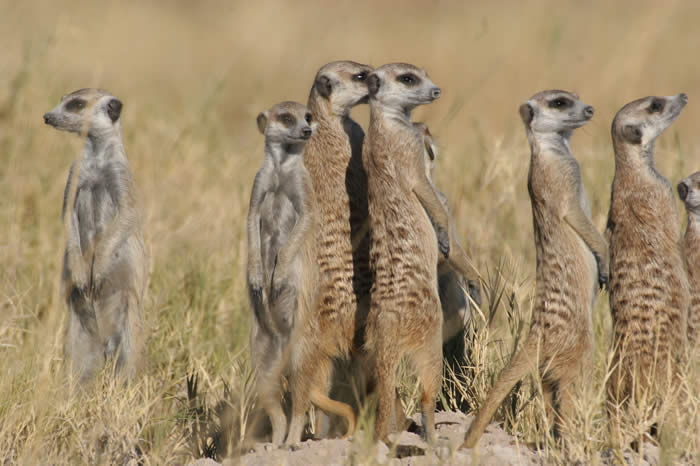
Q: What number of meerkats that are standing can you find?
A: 8